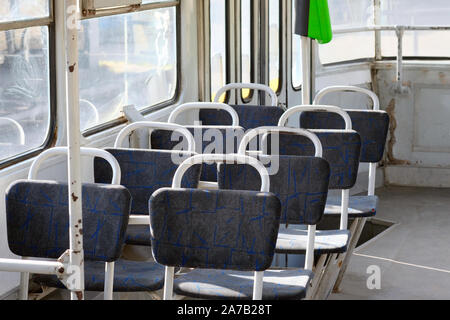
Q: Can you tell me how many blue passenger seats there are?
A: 8